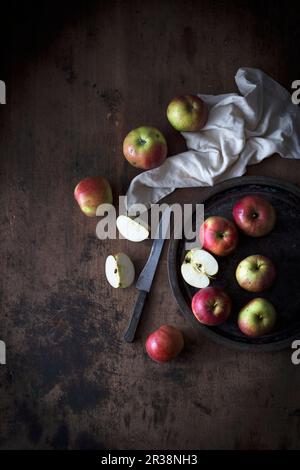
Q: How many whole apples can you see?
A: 9